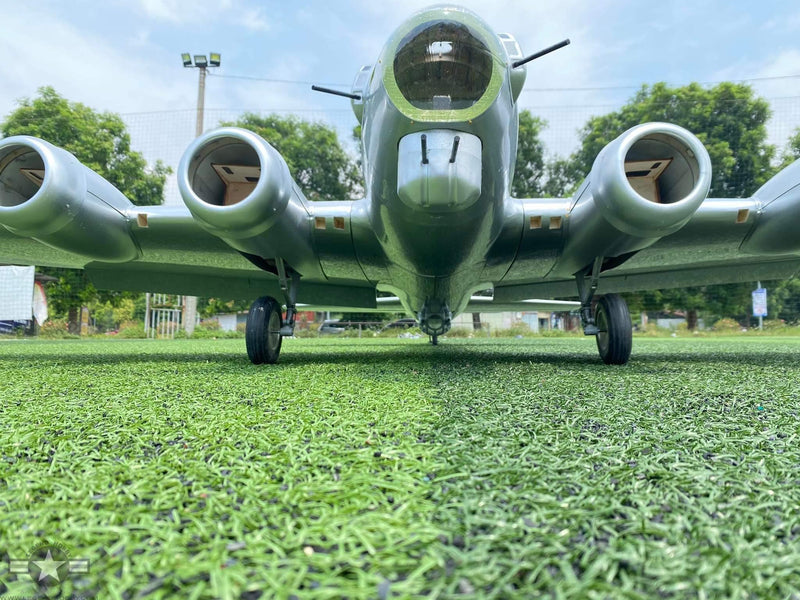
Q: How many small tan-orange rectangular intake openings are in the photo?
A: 6